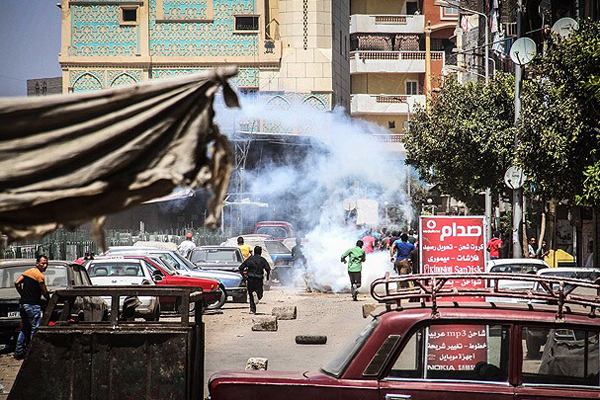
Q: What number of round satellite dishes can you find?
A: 3